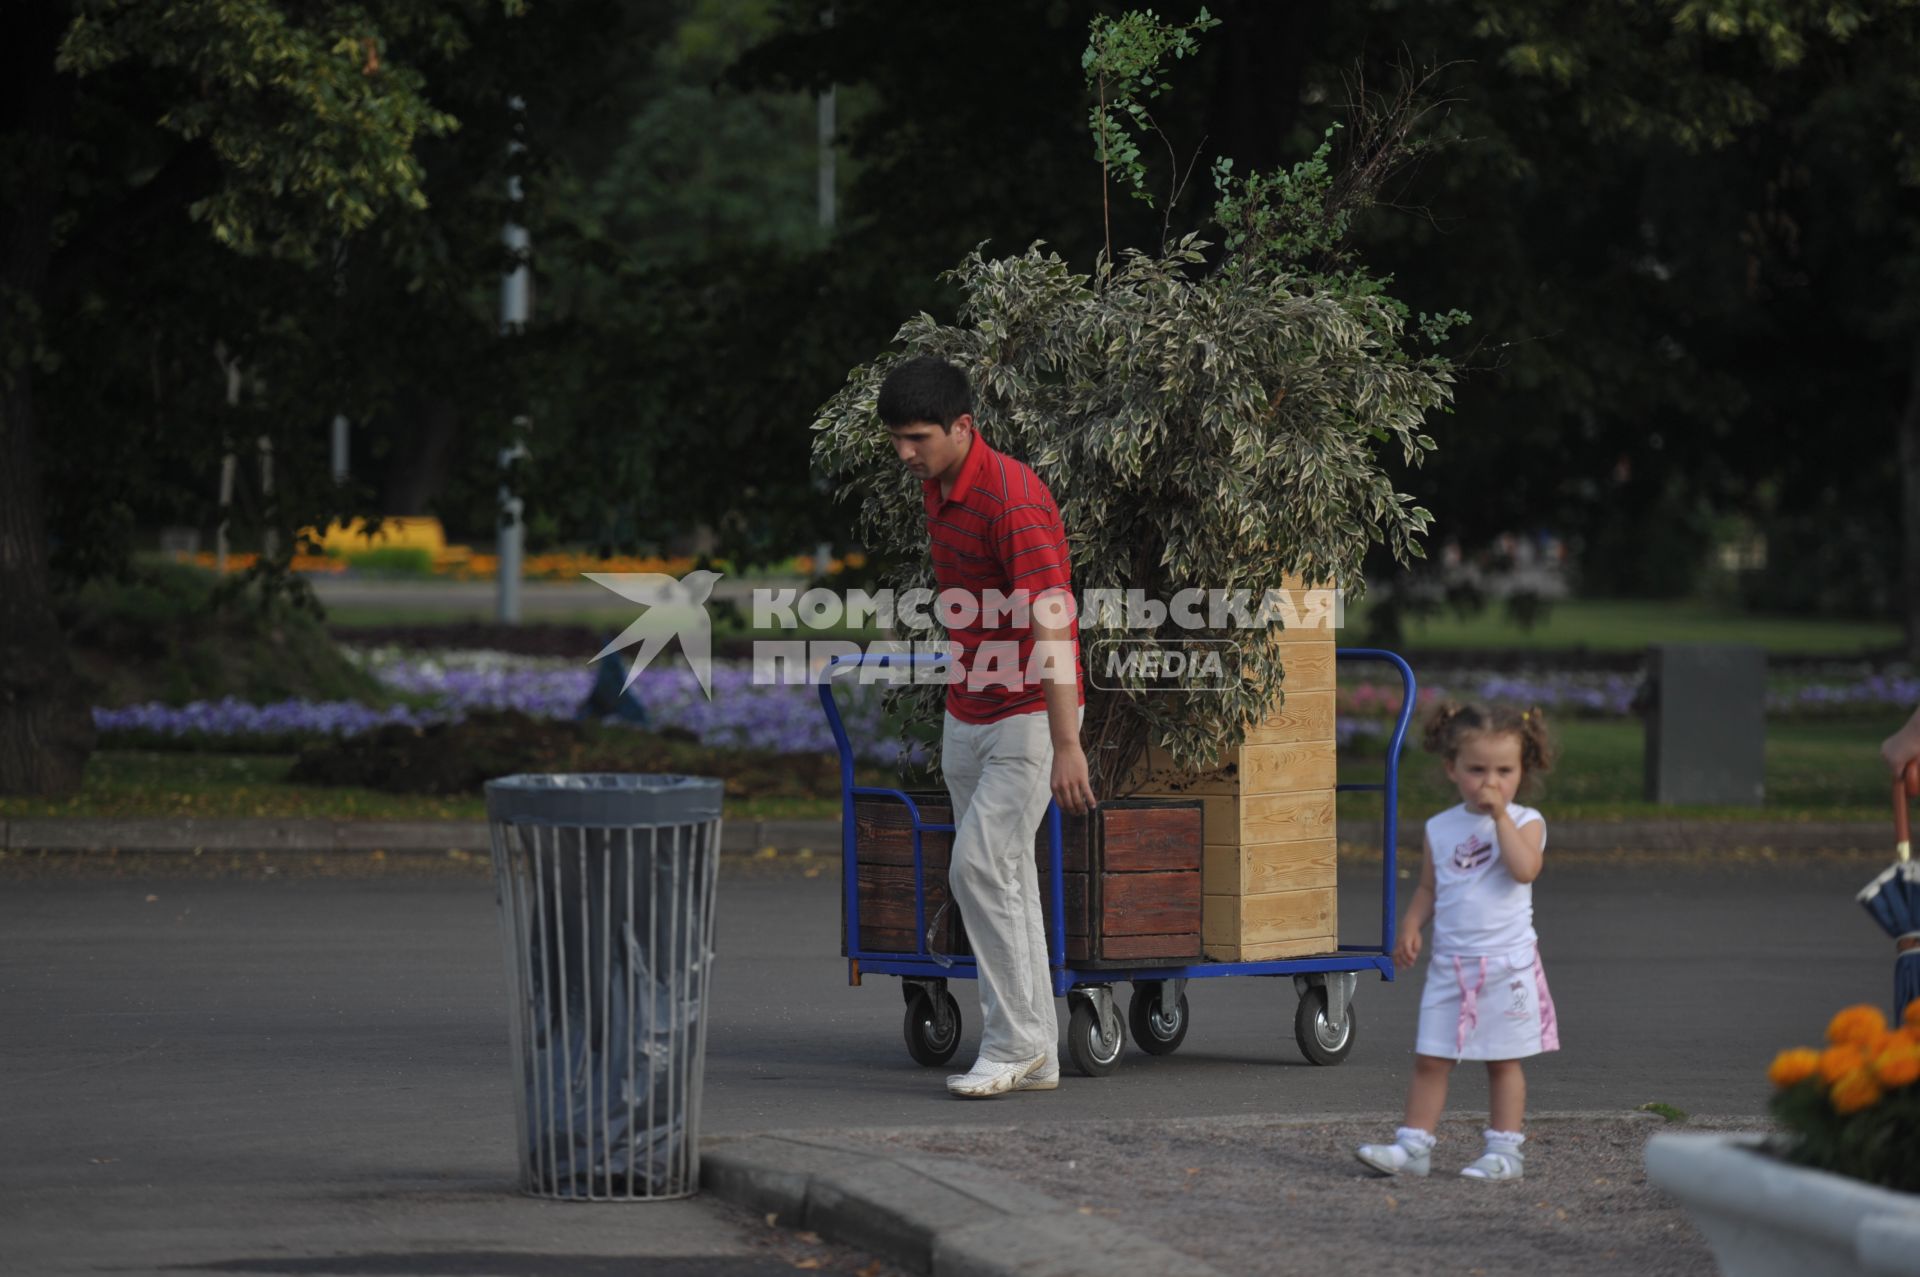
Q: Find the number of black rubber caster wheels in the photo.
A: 4